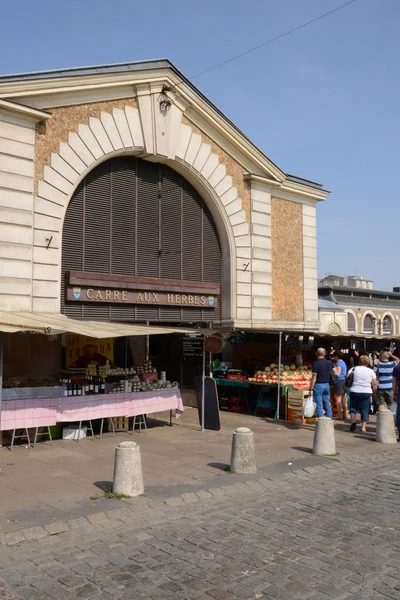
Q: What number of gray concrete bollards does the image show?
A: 4